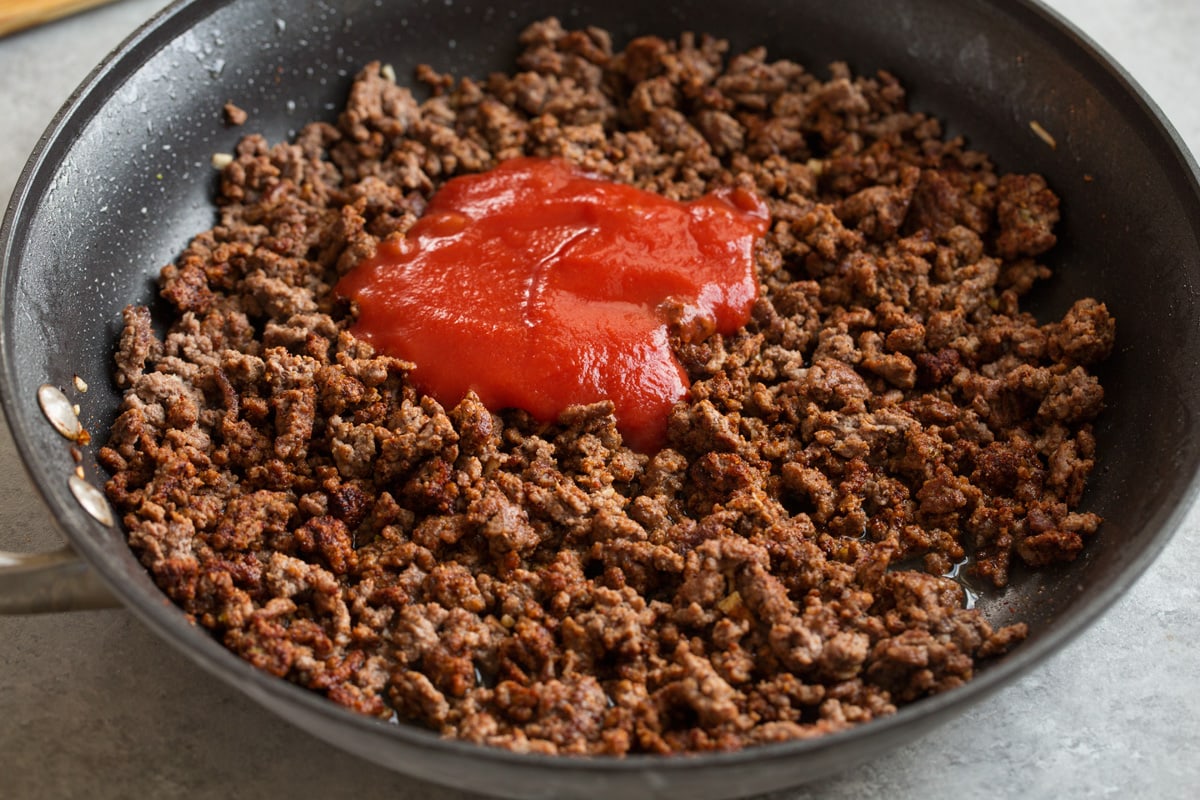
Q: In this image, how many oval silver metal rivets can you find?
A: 2